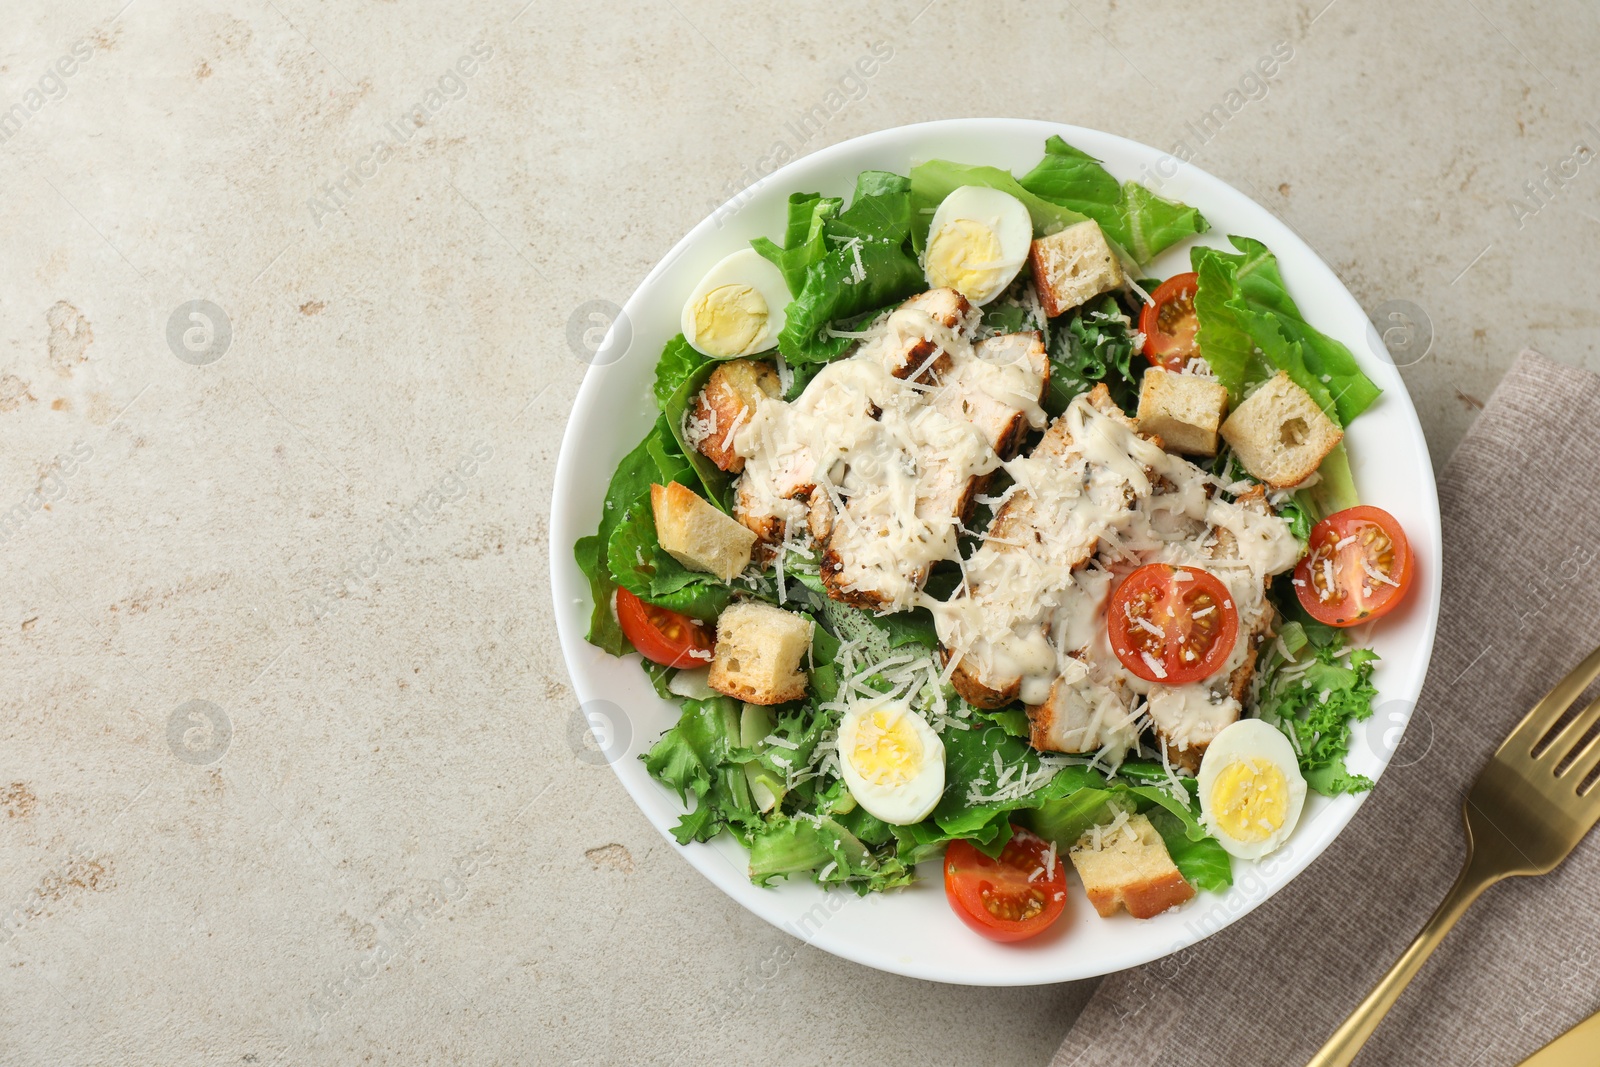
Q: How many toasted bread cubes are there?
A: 7